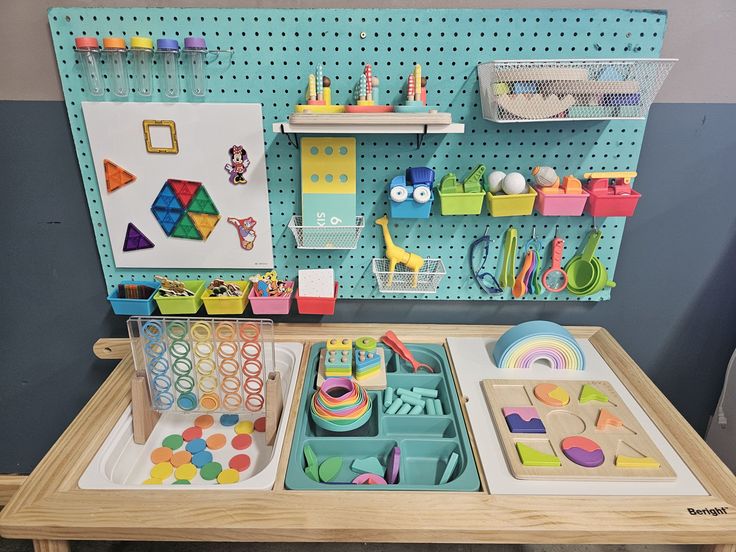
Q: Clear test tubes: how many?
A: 5